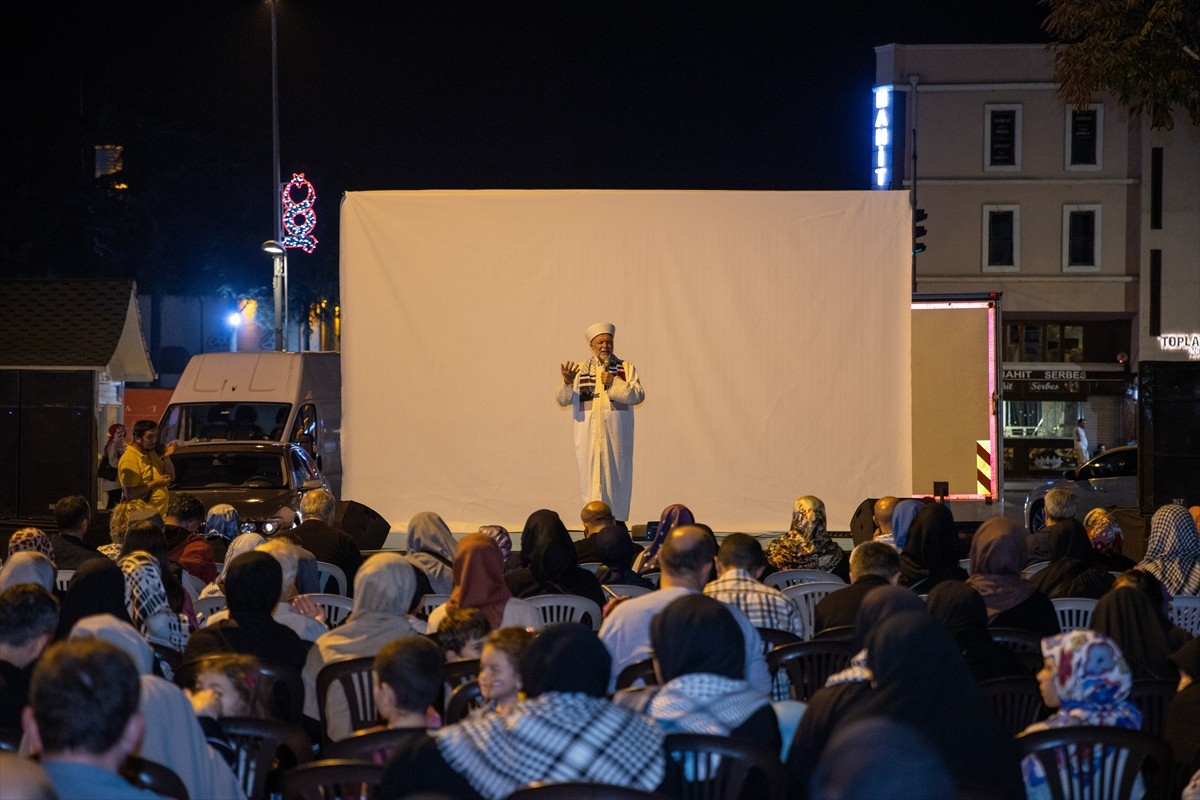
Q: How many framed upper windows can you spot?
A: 4